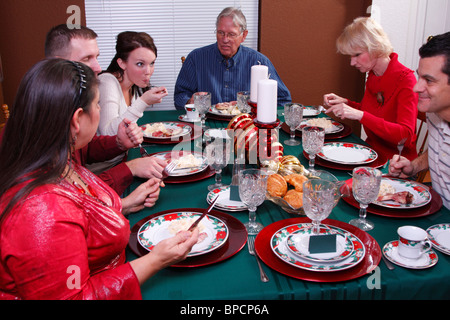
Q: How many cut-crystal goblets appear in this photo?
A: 8